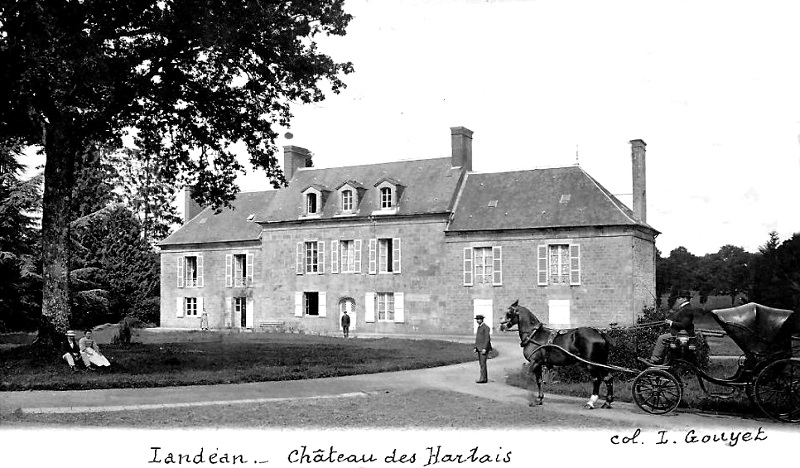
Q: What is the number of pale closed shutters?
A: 2